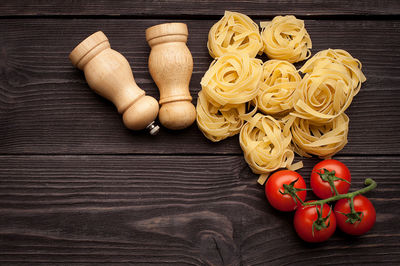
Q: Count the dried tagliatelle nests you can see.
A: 9